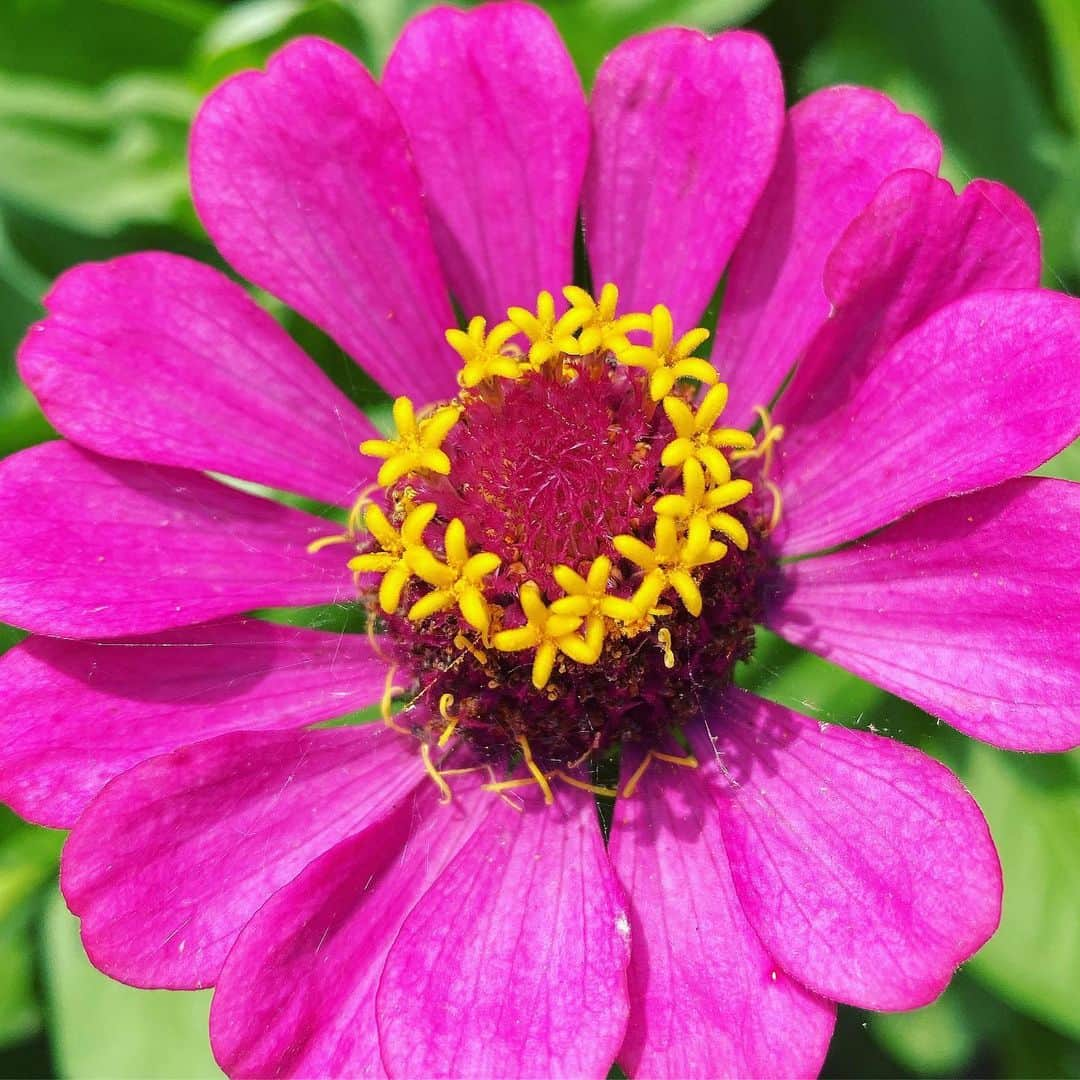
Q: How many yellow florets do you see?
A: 12